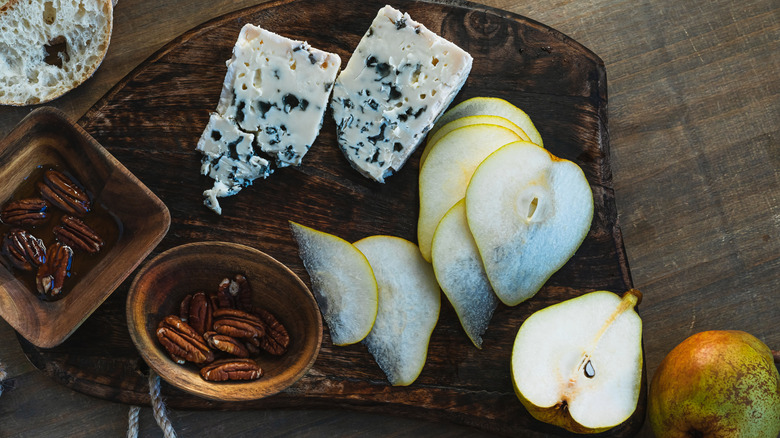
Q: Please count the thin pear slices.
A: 7